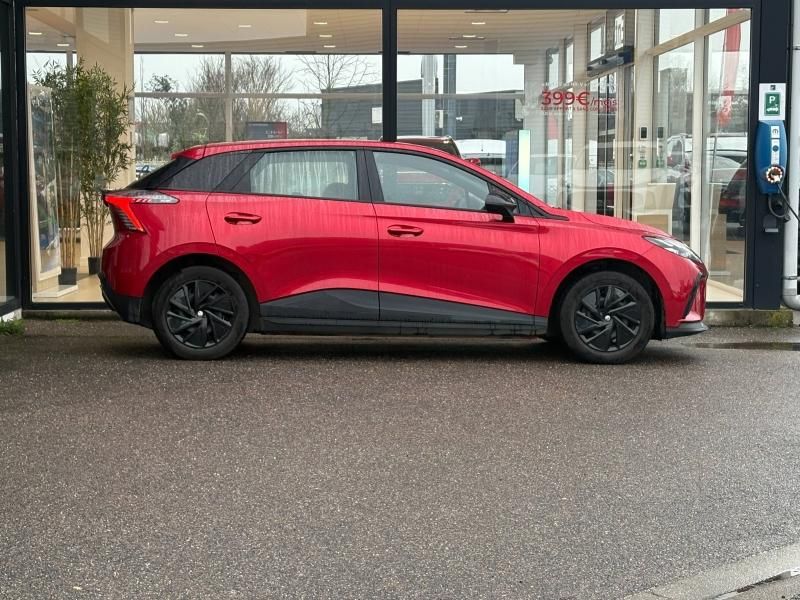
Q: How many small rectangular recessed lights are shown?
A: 12